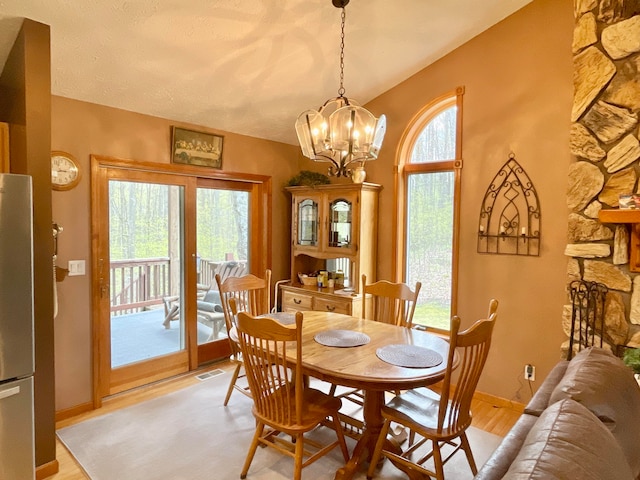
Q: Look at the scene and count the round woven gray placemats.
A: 3